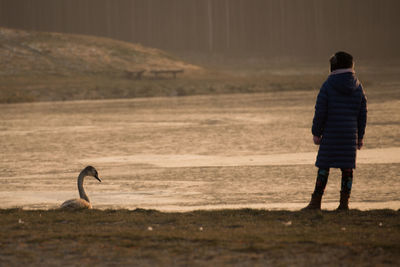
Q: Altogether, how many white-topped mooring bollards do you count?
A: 0